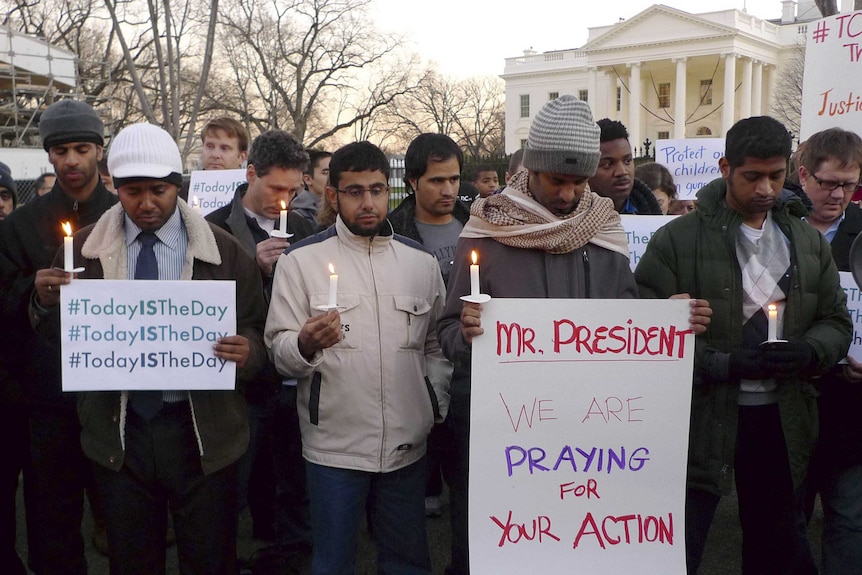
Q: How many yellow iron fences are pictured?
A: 0